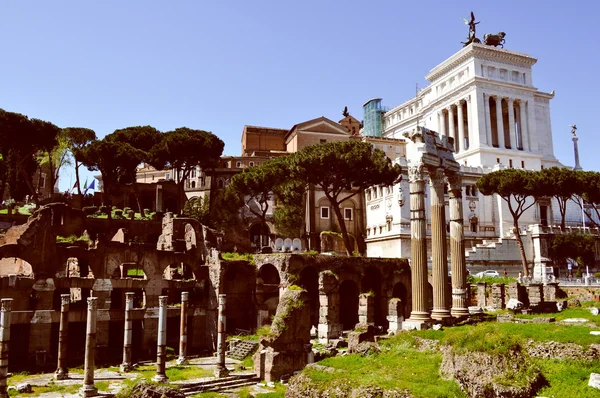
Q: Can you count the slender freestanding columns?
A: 7